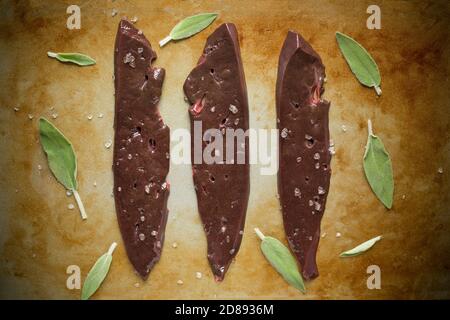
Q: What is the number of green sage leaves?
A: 8